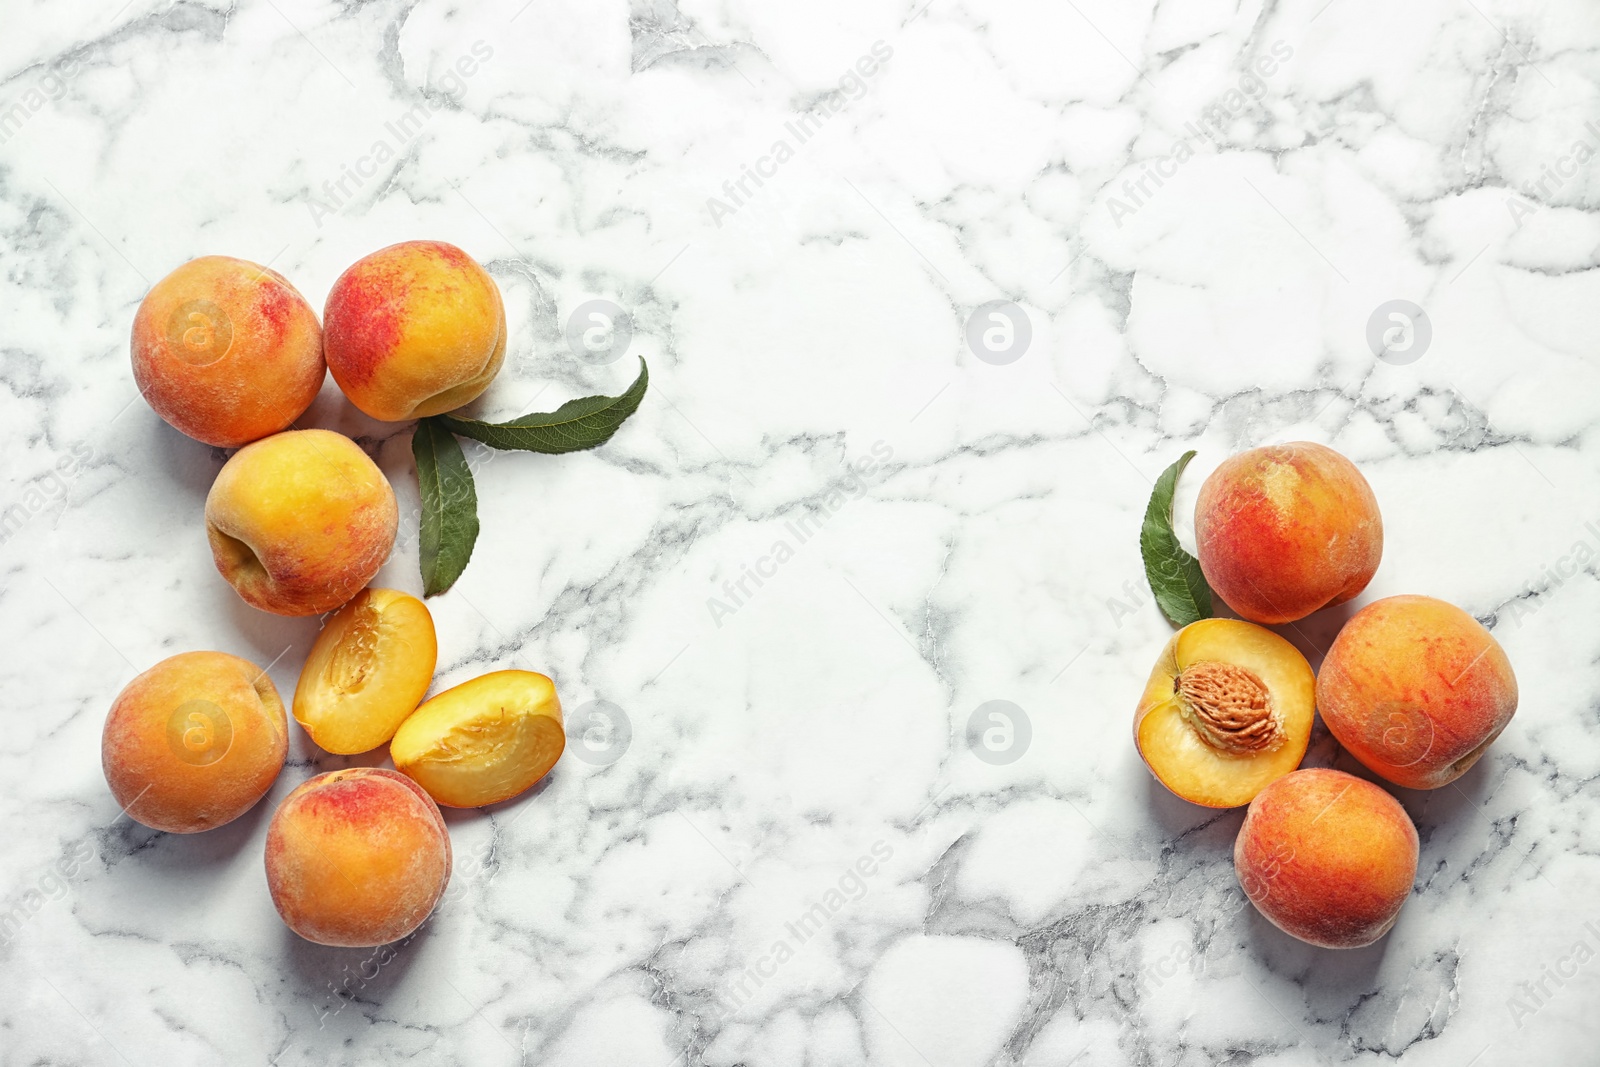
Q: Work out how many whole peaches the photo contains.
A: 8